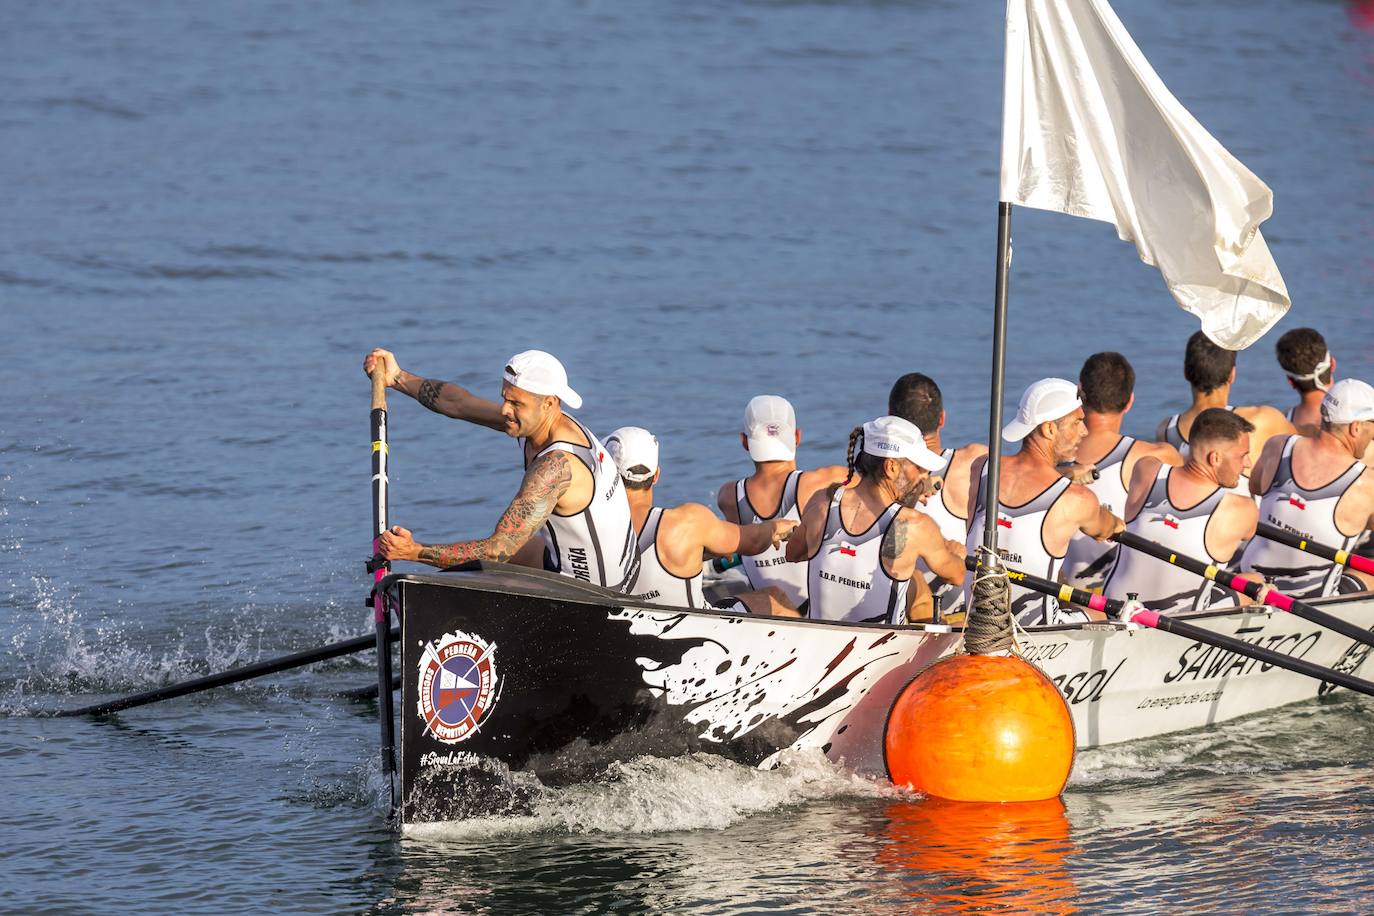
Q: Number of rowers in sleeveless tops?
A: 11